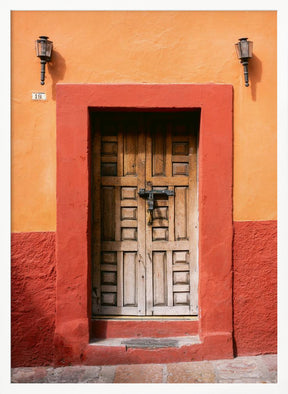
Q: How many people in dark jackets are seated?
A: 0